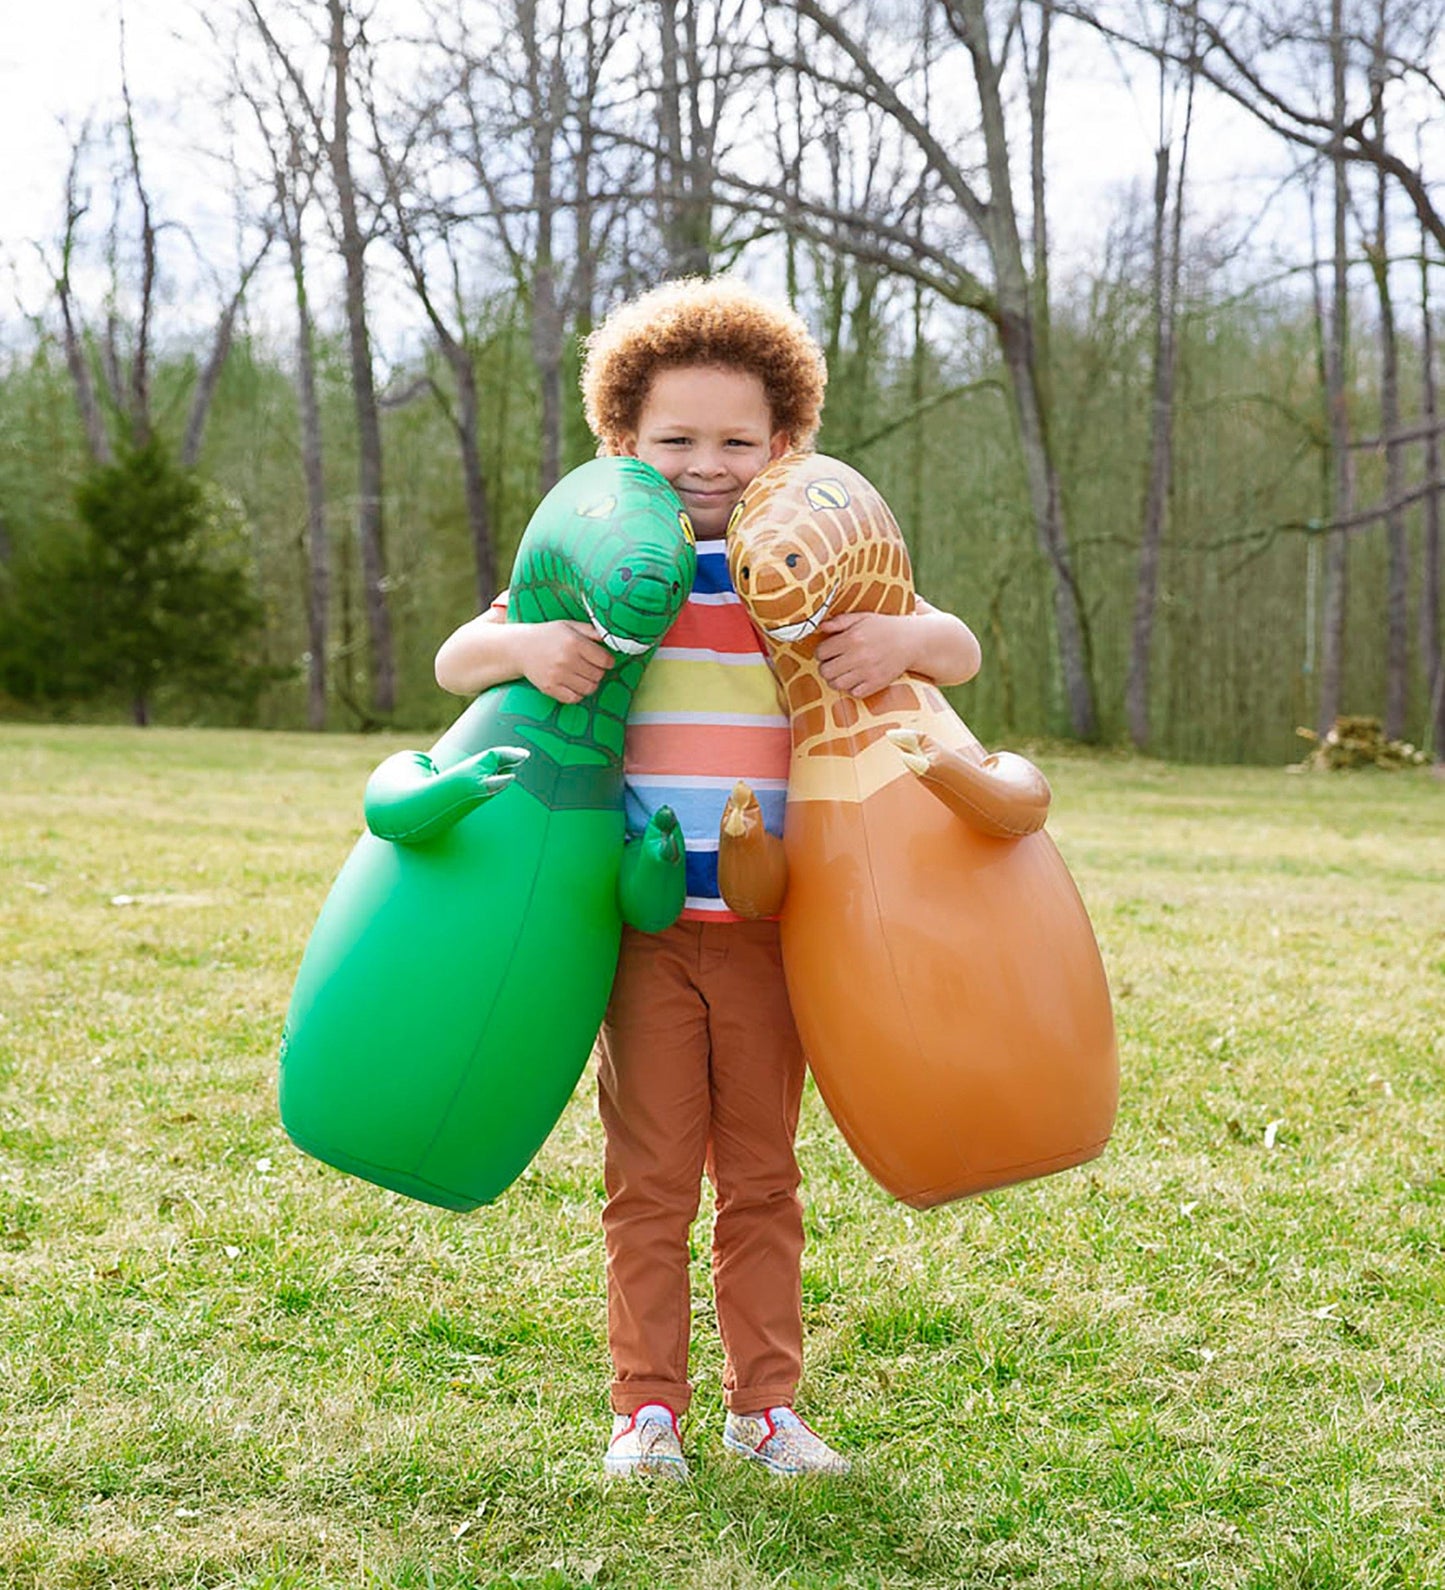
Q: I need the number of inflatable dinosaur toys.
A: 2